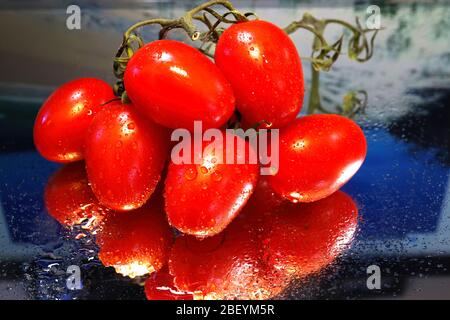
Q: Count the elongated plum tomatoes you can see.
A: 6